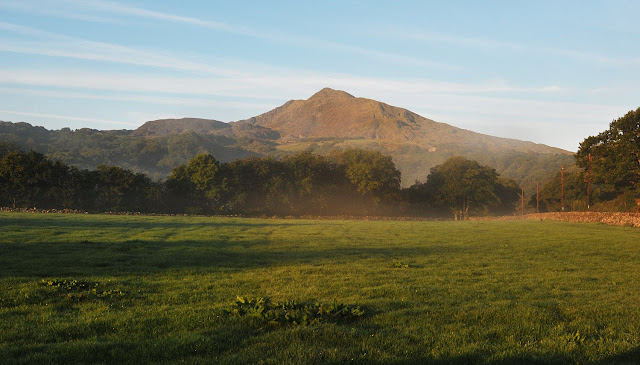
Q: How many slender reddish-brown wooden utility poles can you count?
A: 4